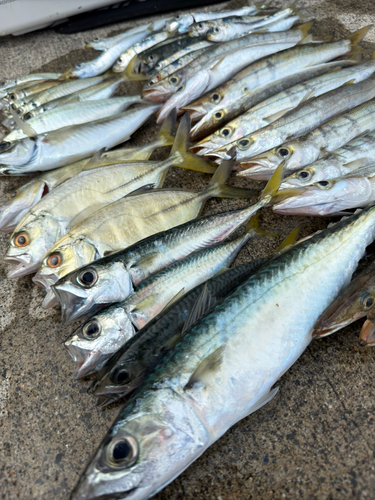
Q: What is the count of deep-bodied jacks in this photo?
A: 3